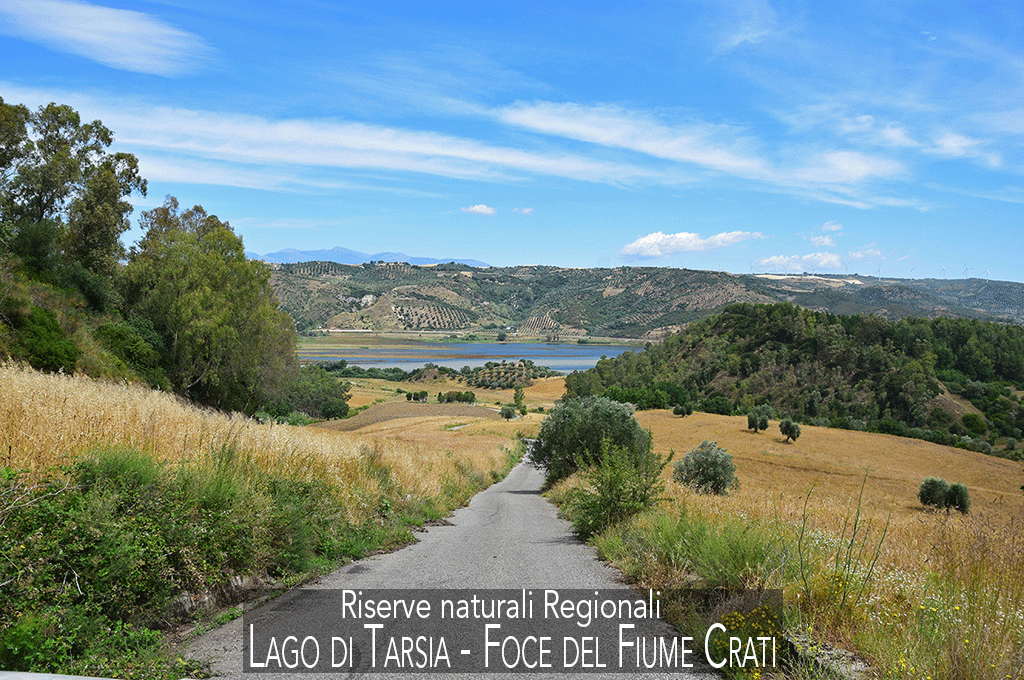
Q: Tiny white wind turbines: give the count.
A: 9